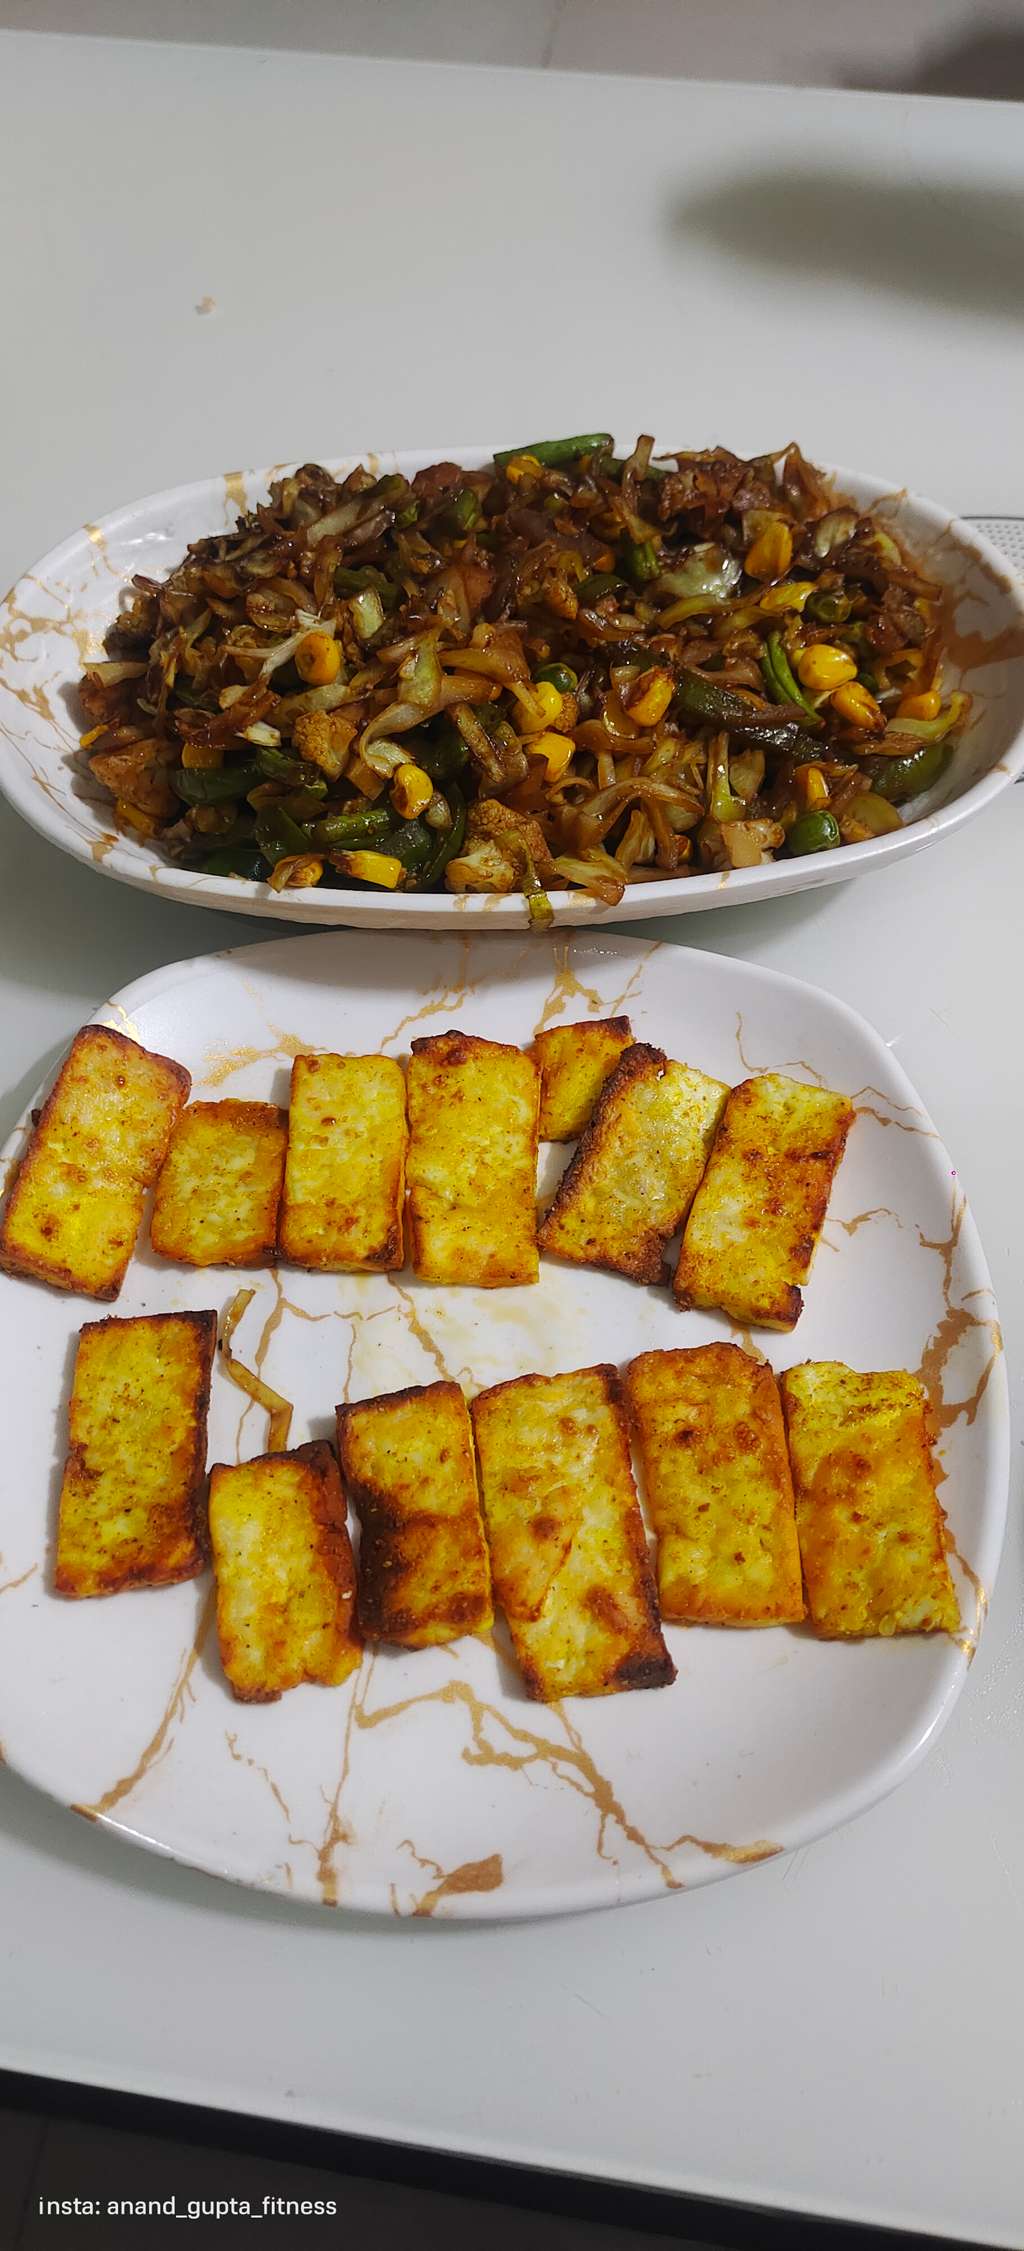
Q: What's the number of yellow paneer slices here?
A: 13